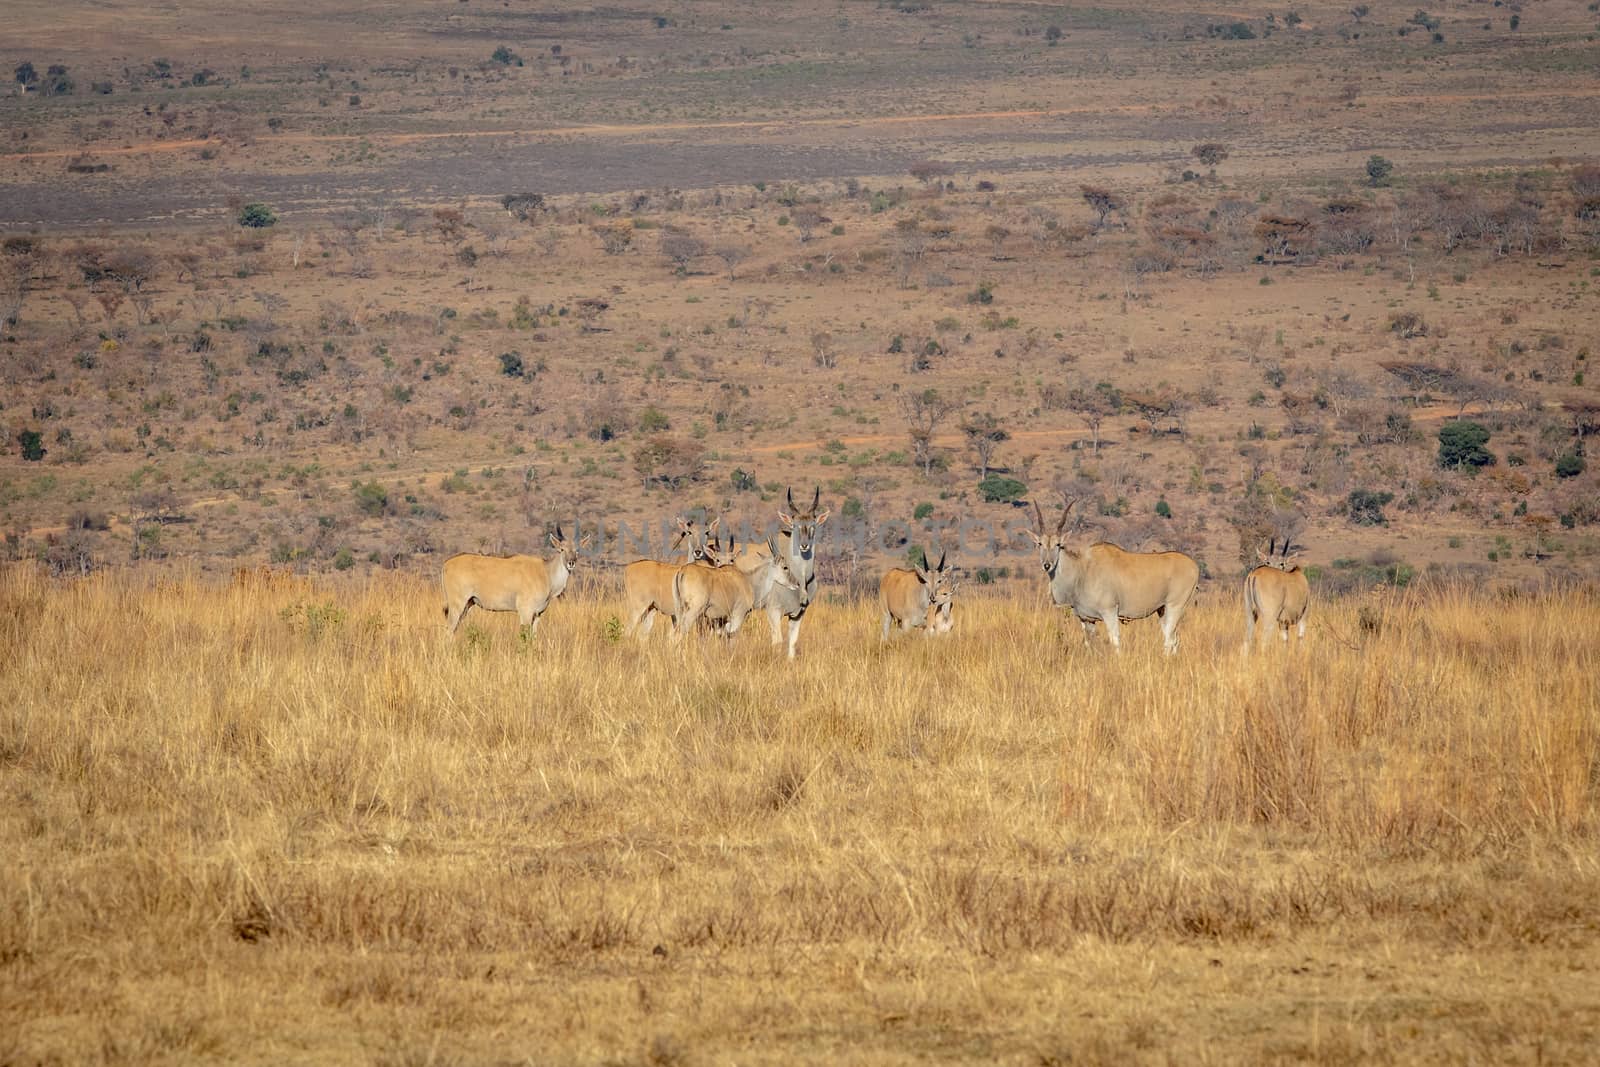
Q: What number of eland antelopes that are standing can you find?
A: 9